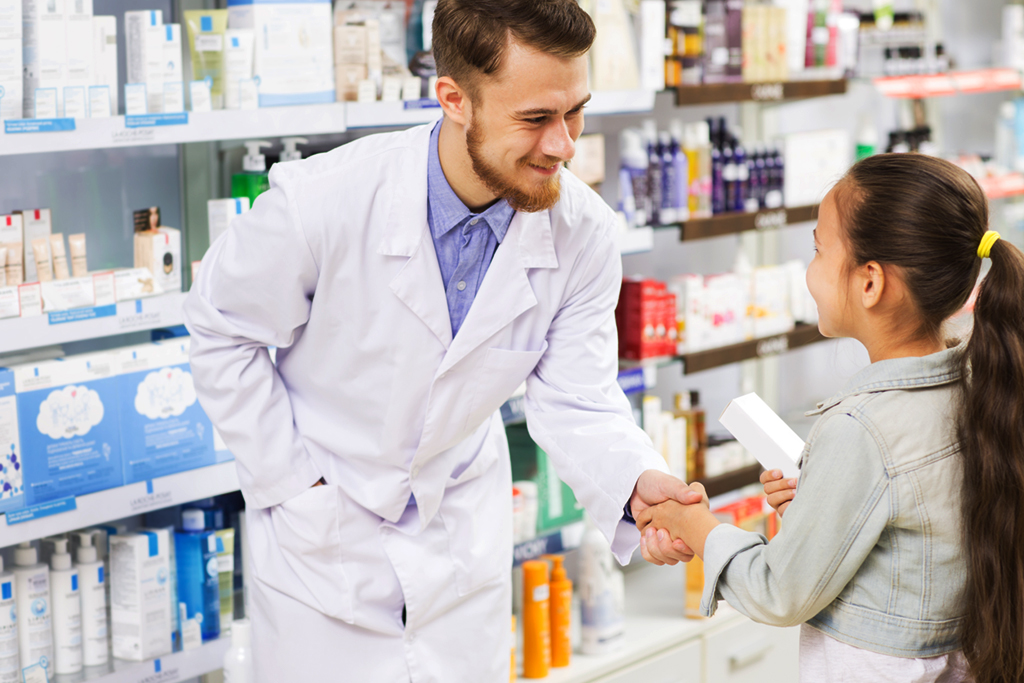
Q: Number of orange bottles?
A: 2